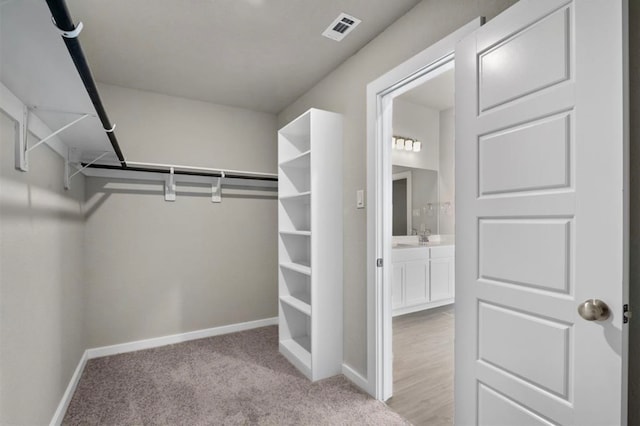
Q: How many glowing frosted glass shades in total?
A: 4